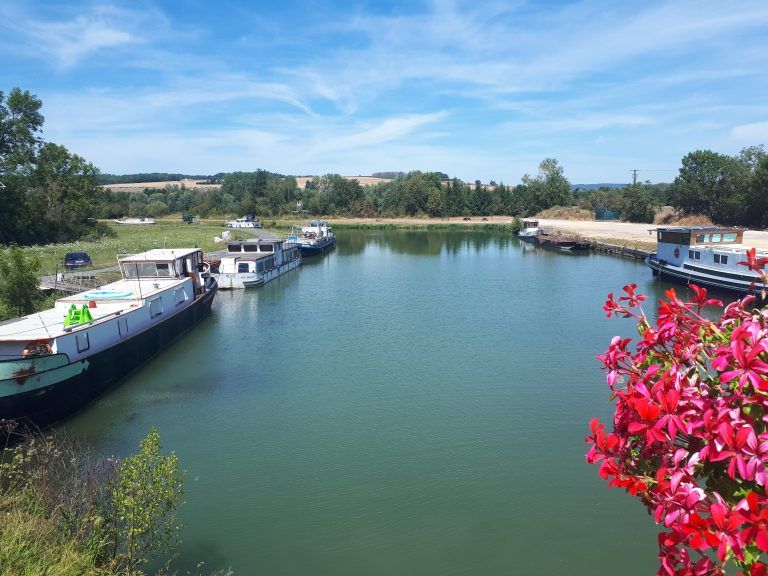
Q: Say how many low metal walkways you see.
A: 1